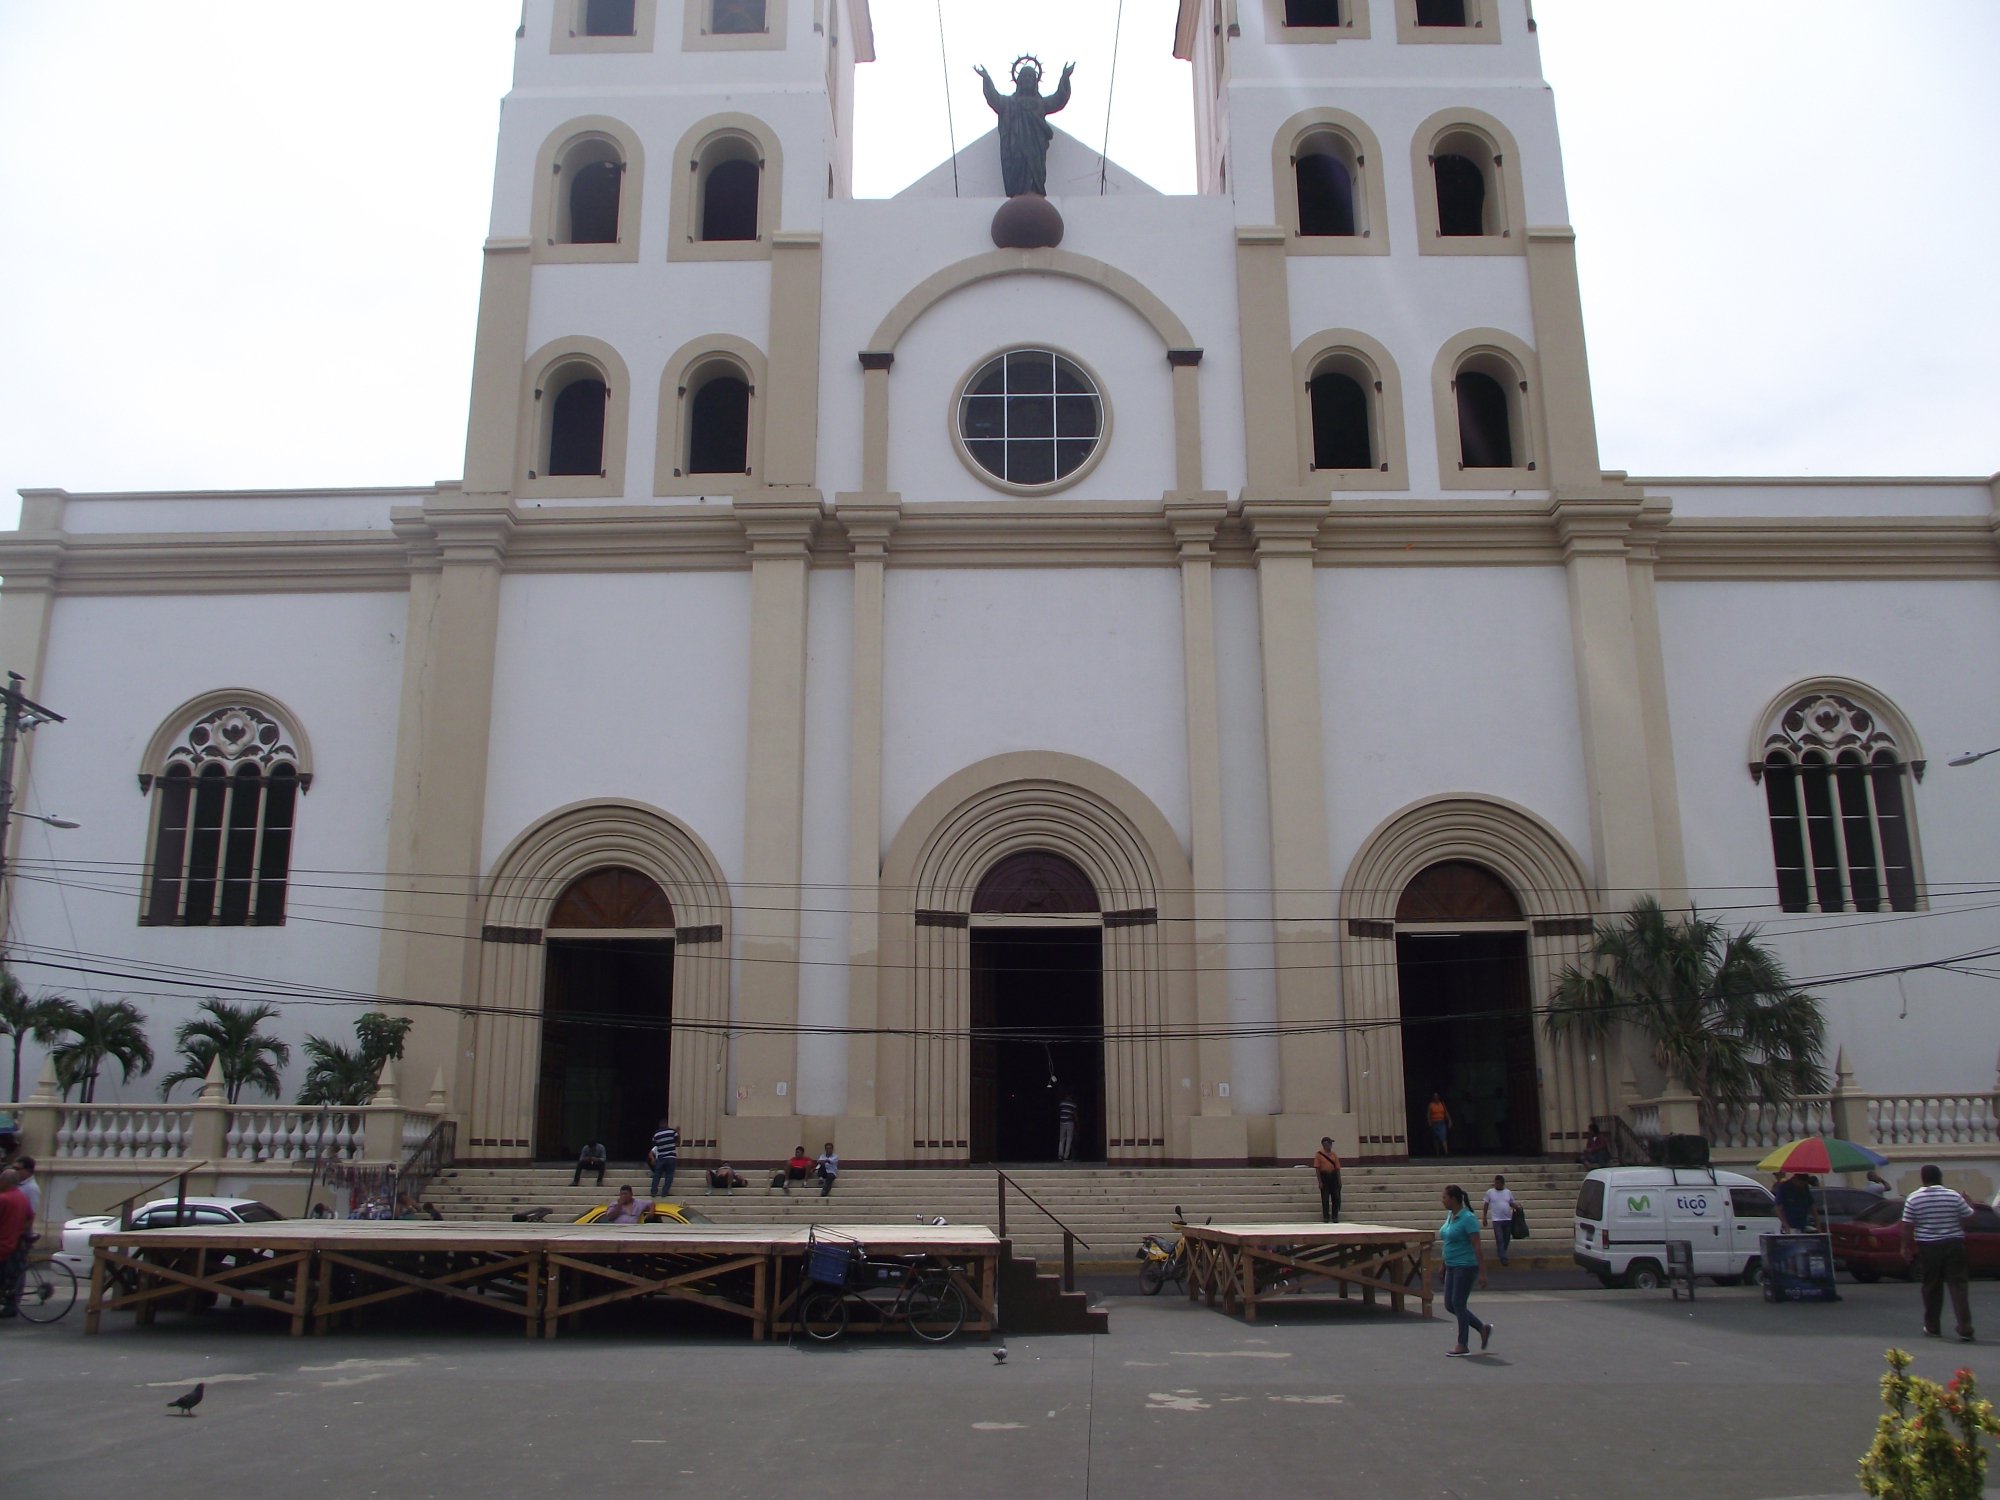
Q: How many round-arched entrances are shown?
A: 3